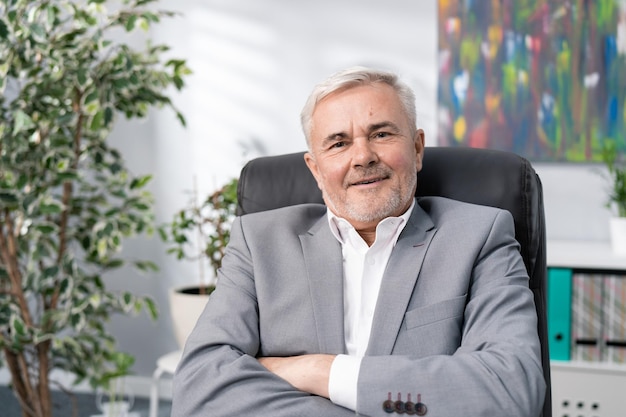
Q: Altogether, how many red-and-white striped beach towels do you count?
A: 0